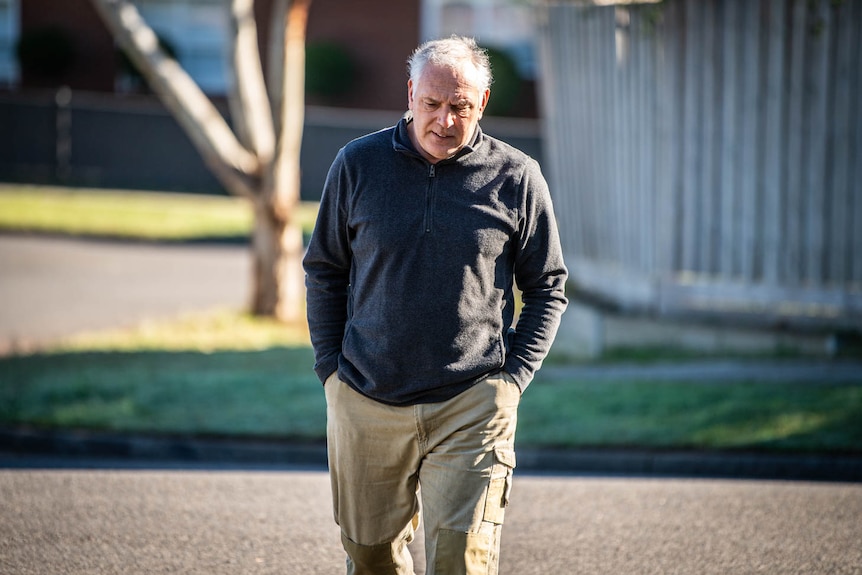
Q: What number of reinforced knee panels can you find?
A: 2